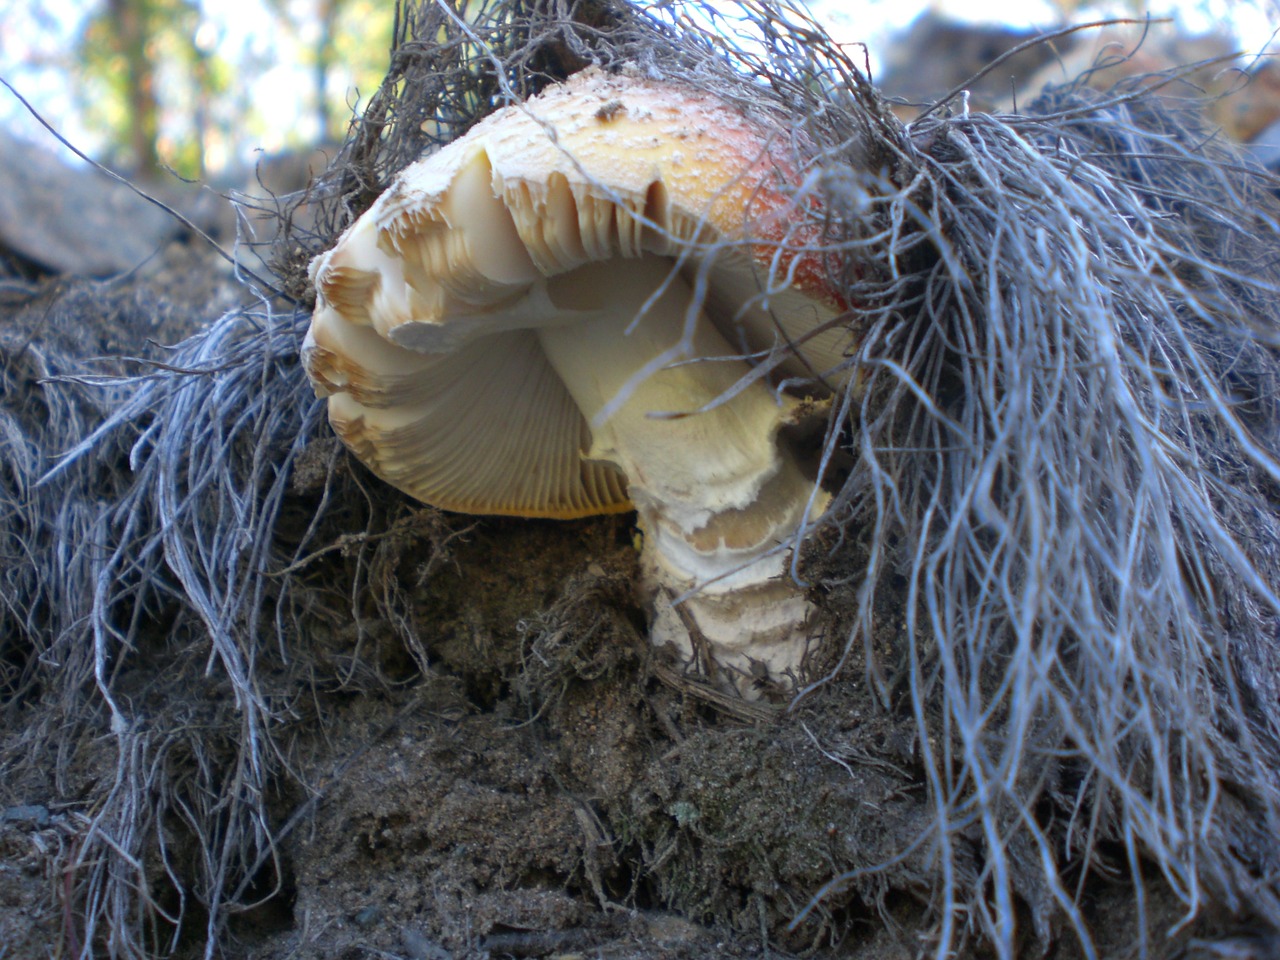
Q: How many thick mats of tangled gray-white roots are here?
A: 2